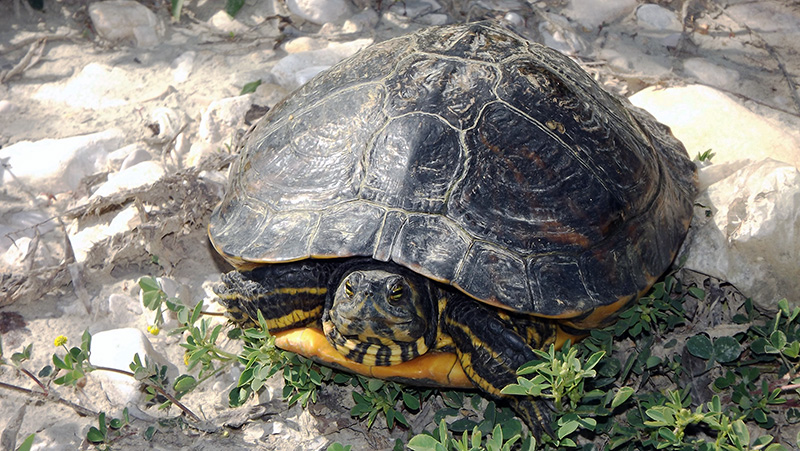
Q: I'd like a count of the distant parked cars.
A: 0